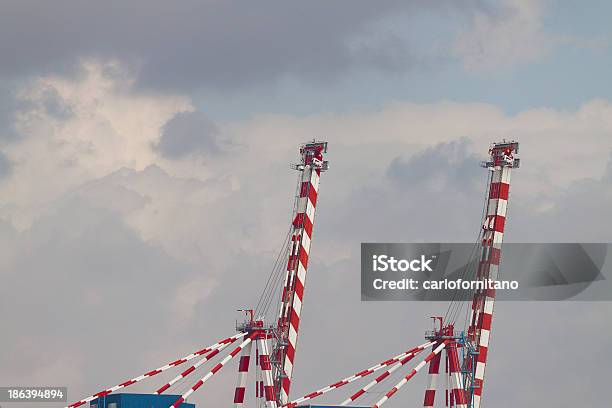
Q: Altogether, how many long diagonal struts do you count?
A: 6